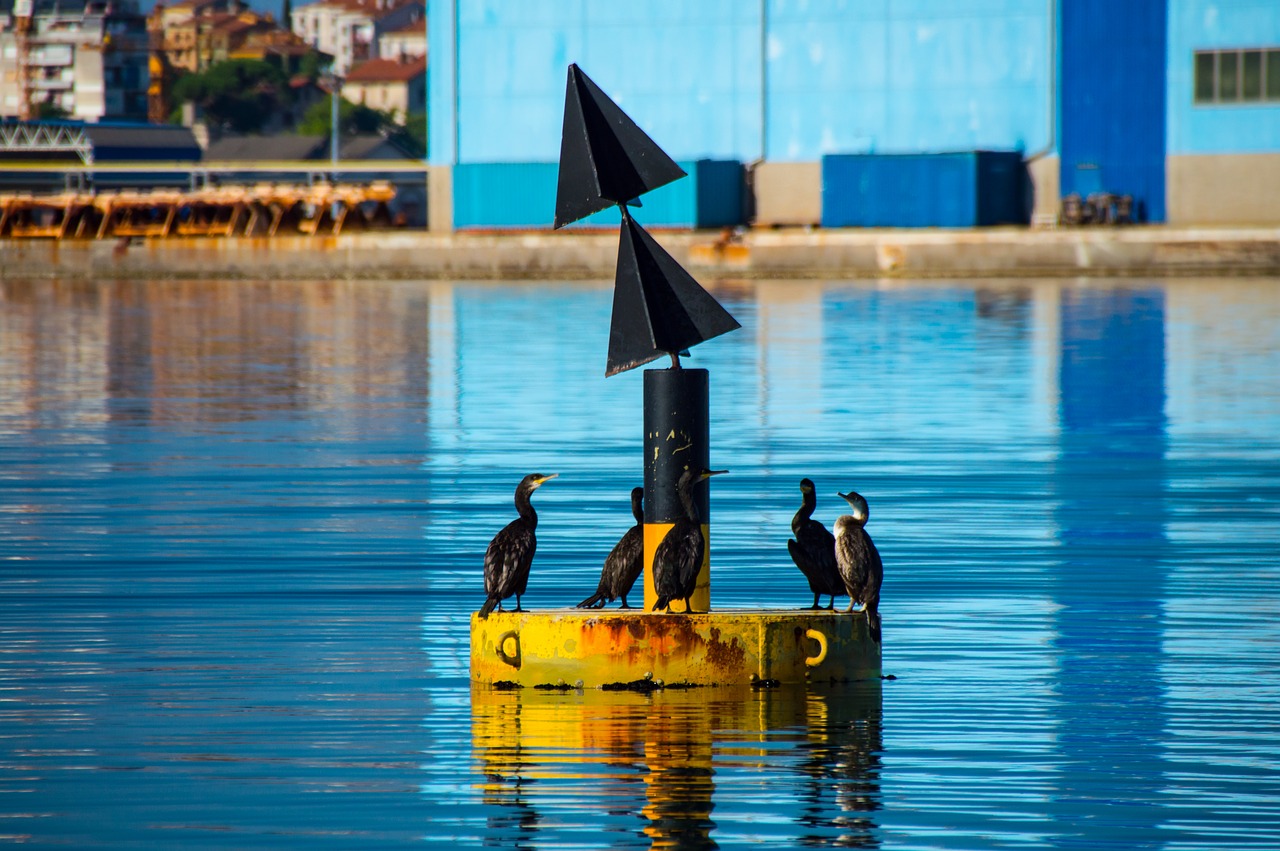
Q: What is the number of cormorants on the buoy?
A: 5